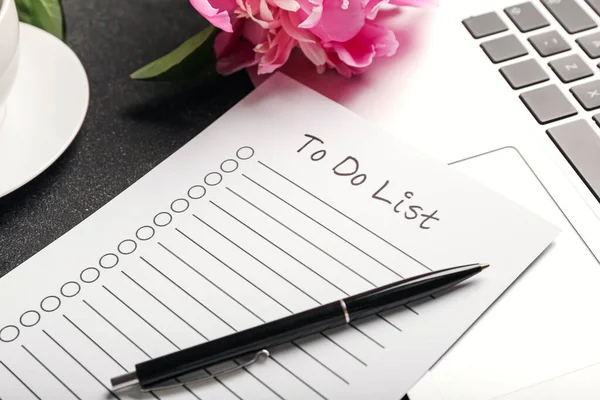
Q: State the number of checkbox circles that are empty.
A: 14